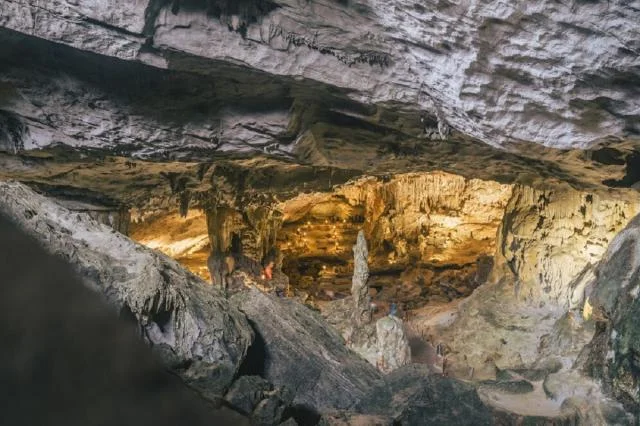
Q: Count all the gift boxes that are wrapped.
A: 0